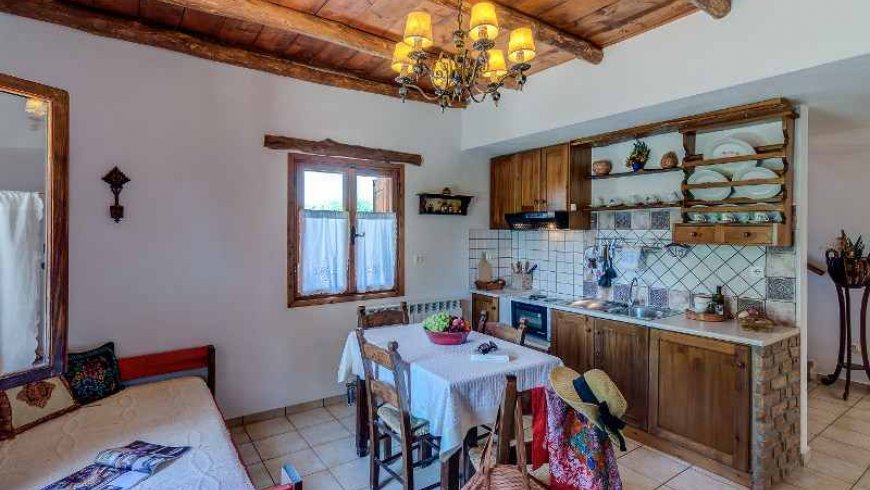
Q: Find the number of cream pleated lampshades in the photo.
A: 6